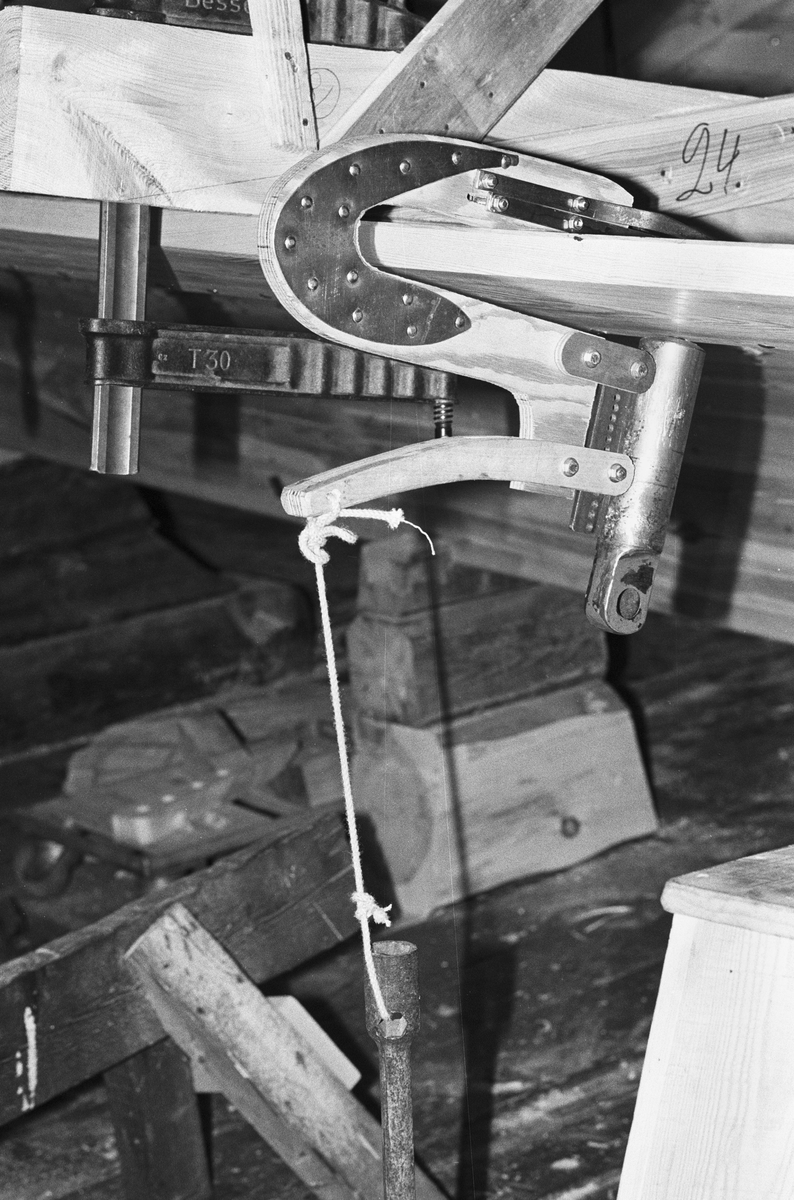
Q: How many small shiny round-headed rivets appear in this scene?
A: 13